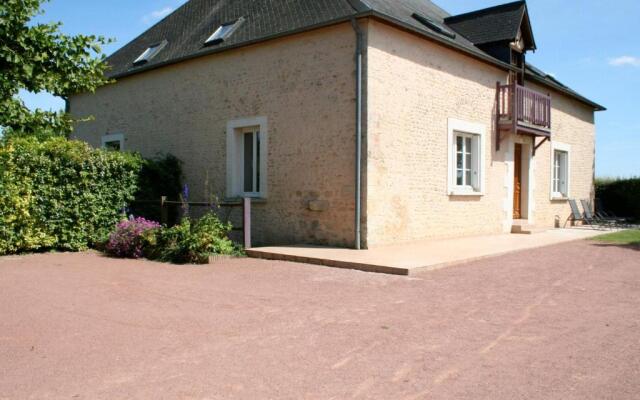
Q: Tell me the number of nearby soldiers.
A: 0